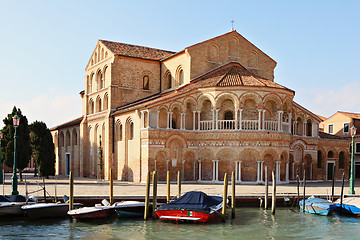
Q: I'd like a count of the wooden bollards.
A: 14